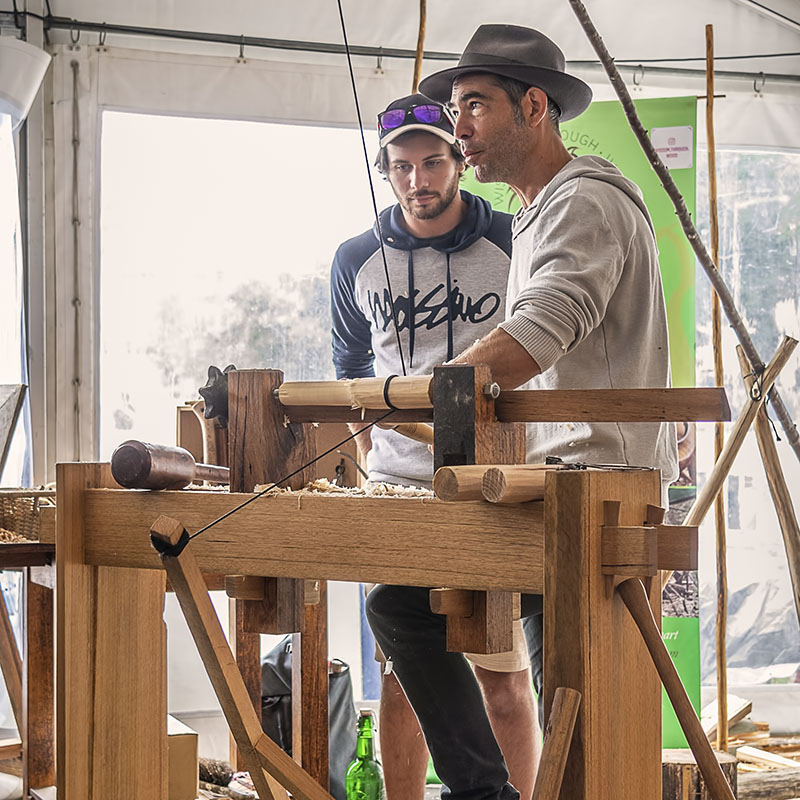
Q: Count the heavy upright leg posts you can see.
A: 2